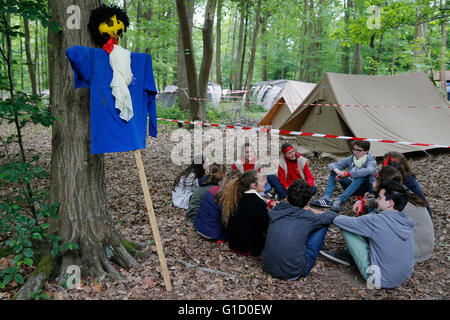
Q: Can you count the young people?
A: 11